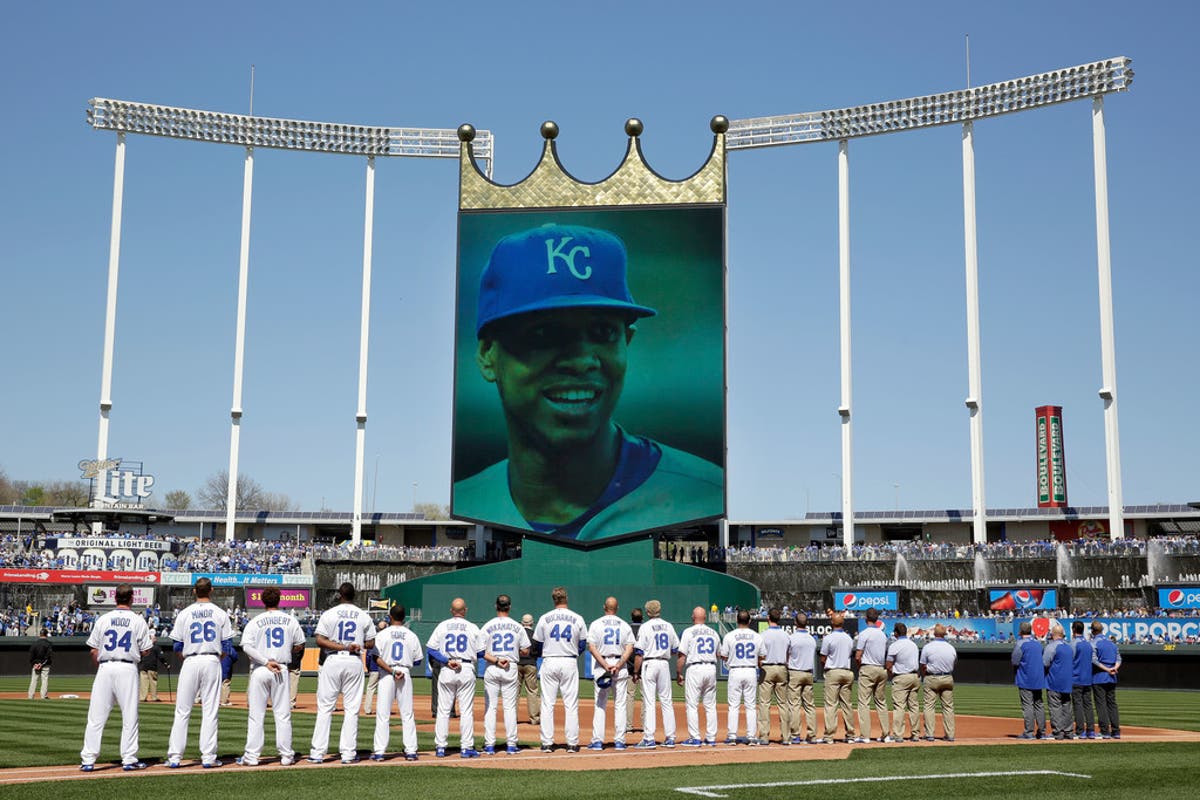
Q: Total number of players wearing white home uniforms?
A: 12